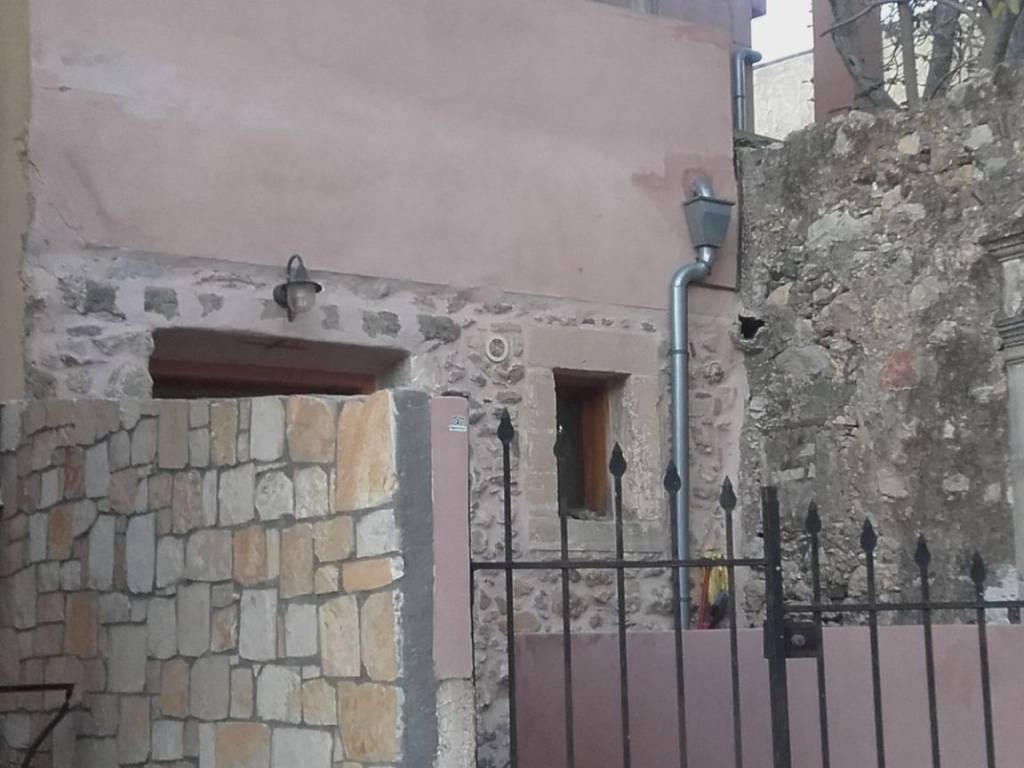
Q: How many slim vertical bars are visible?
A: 9